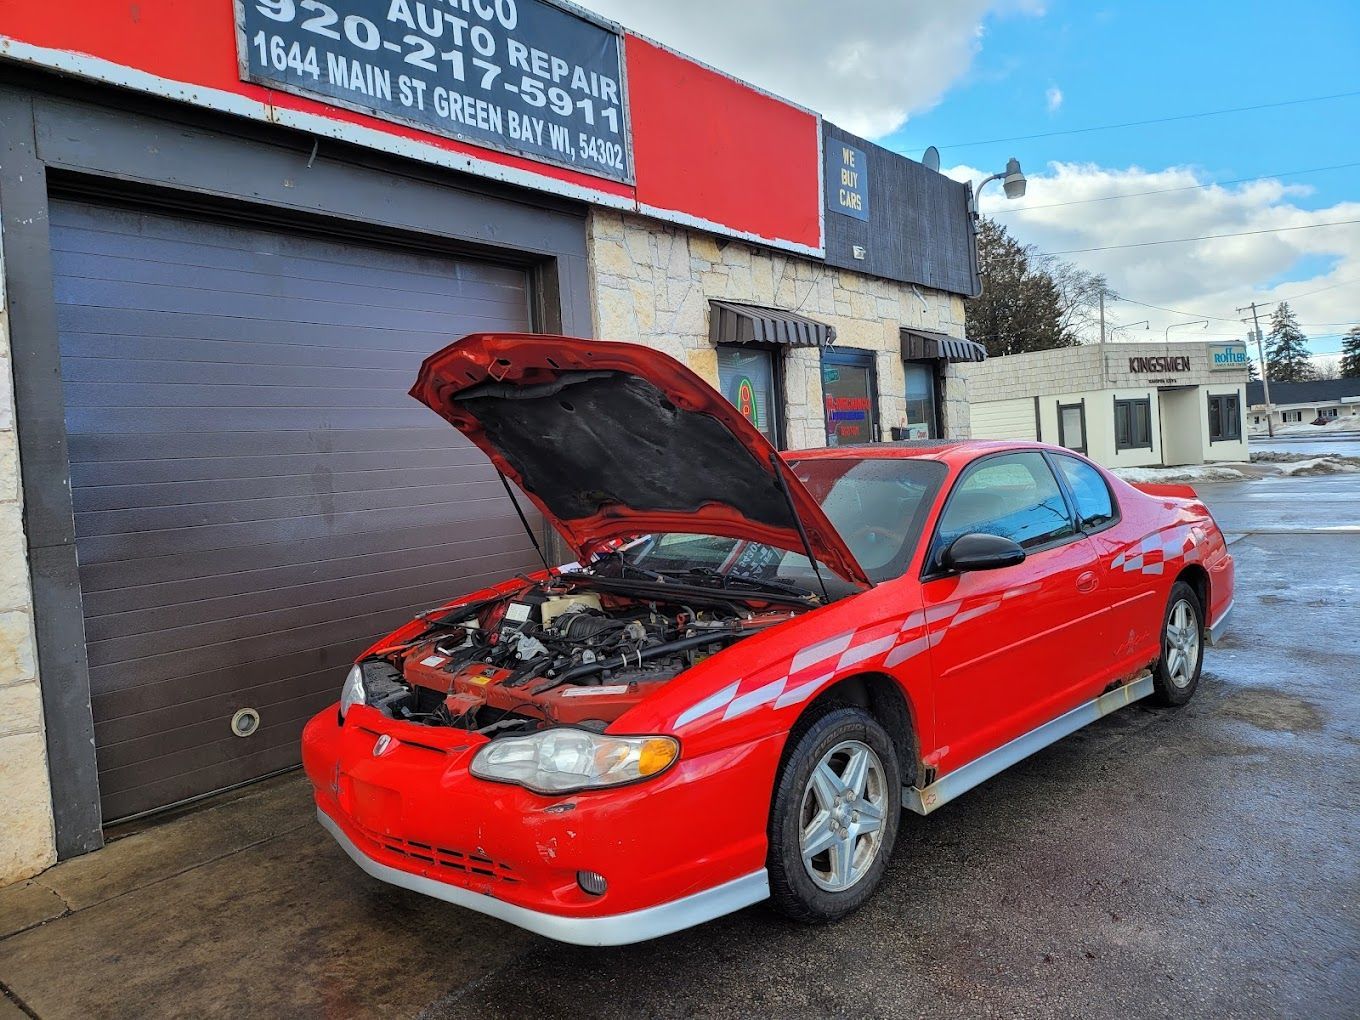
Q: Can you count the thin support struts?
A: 2